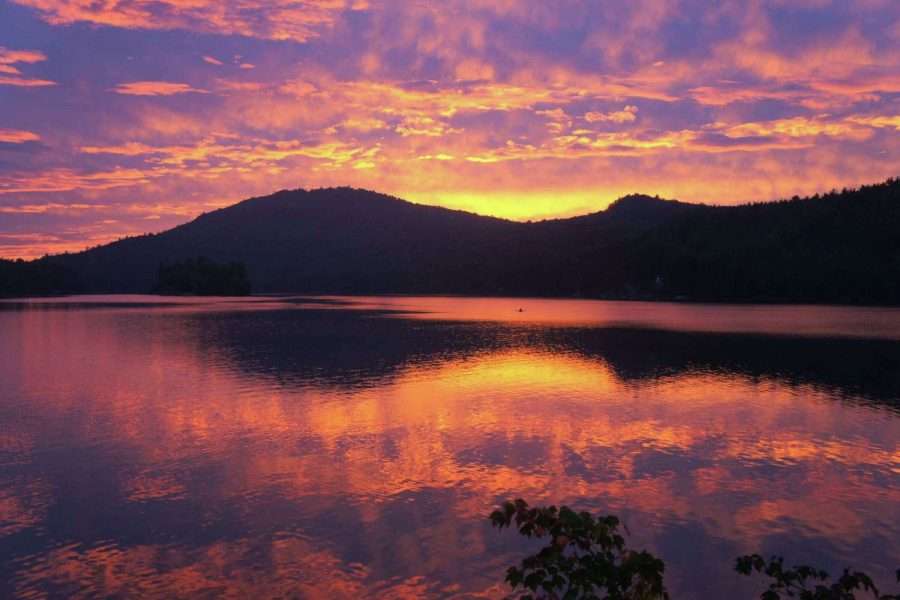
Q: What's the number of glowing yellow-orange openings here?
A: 1